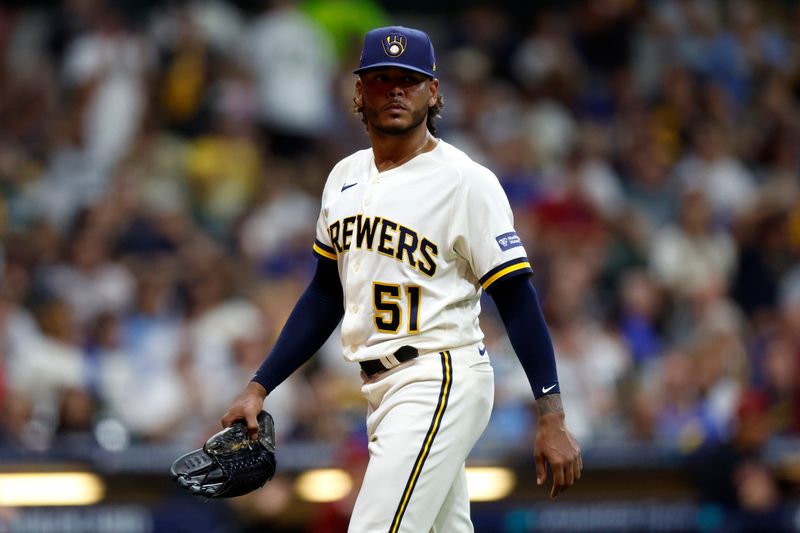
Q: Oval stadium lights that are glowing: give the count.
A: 3